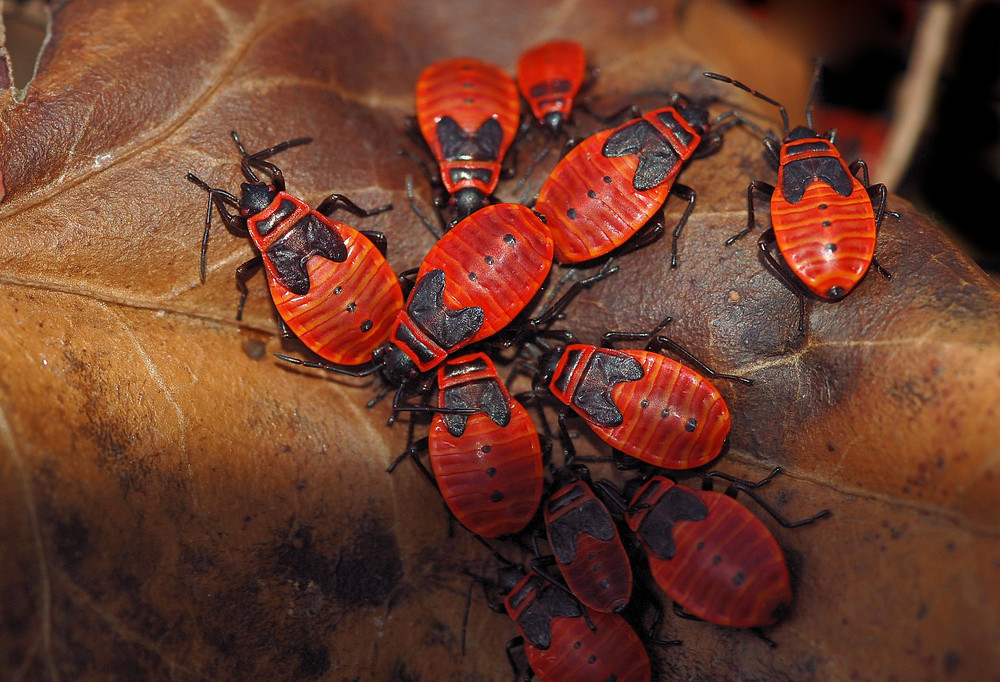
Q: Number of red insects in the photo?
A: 11